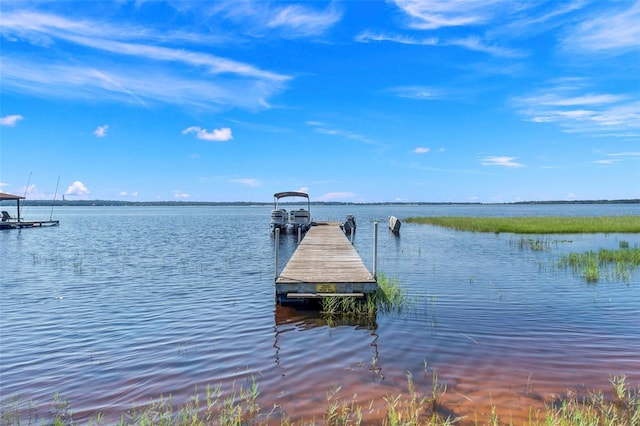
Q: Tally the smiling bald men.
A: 0